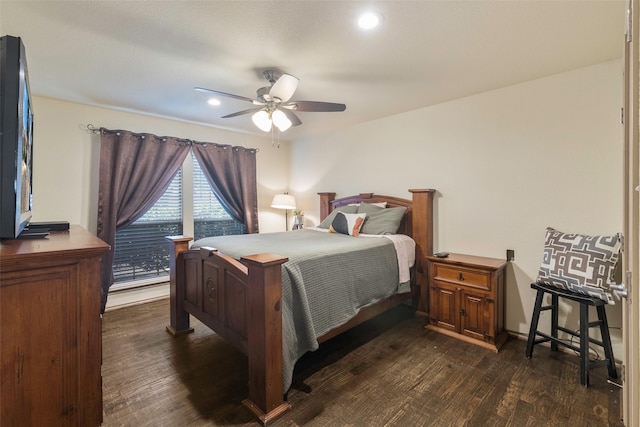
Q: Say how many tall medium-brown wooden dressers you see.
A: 1